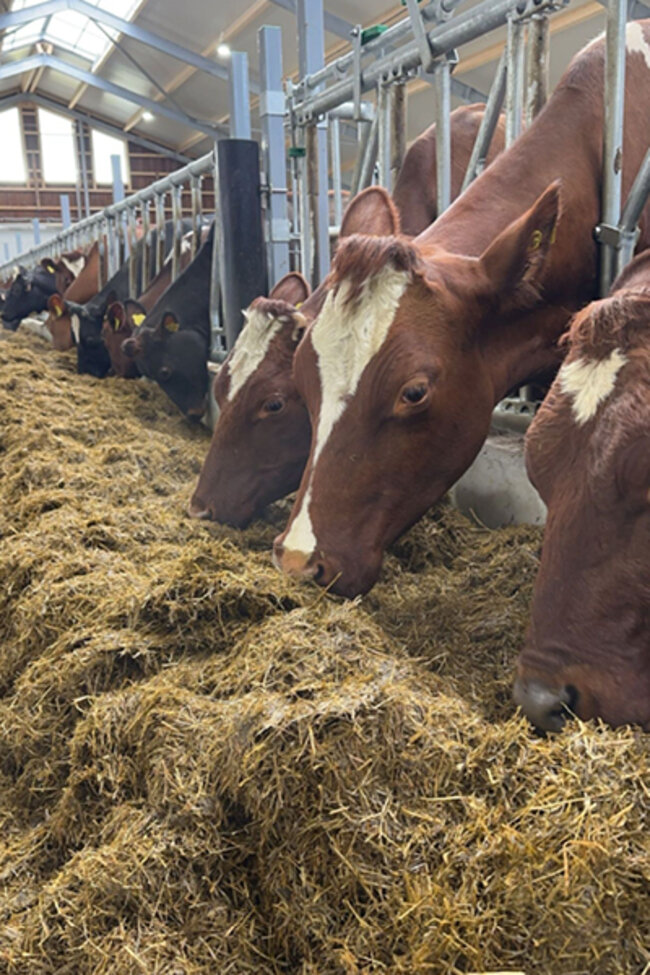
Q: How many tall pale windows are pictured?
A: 3